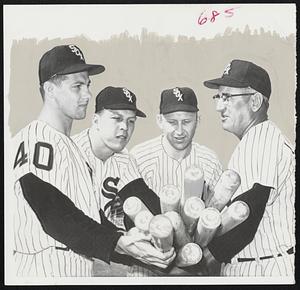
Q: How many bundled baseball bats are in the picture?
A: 11